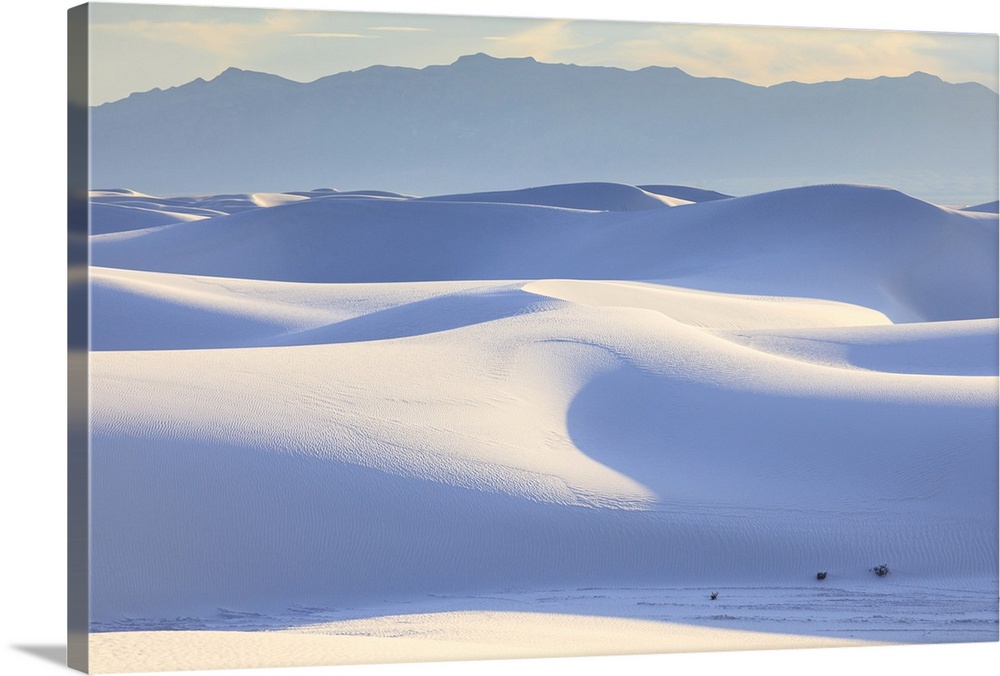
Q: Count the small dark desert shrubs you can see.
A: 3